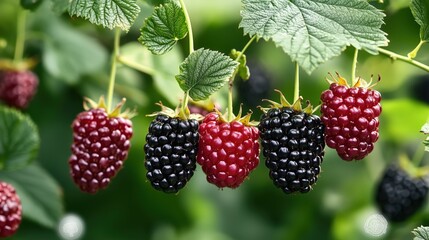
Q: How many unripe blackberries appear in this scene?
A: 5